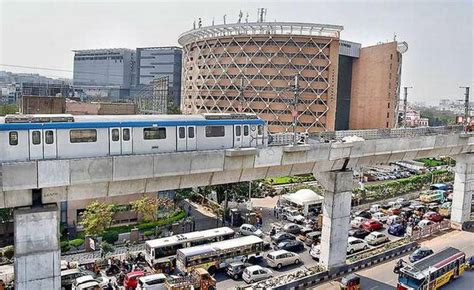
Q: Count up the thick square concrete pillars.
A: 3